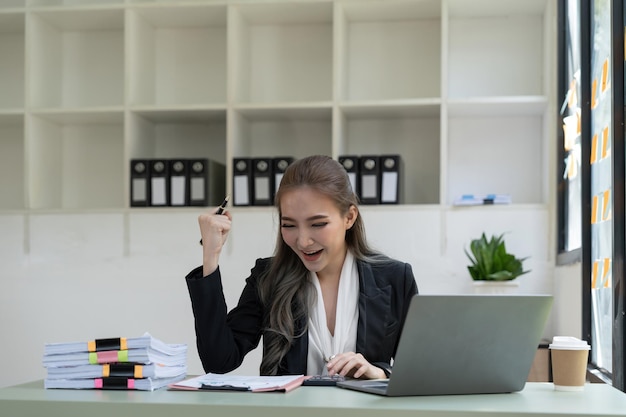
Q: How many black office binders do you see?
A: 10